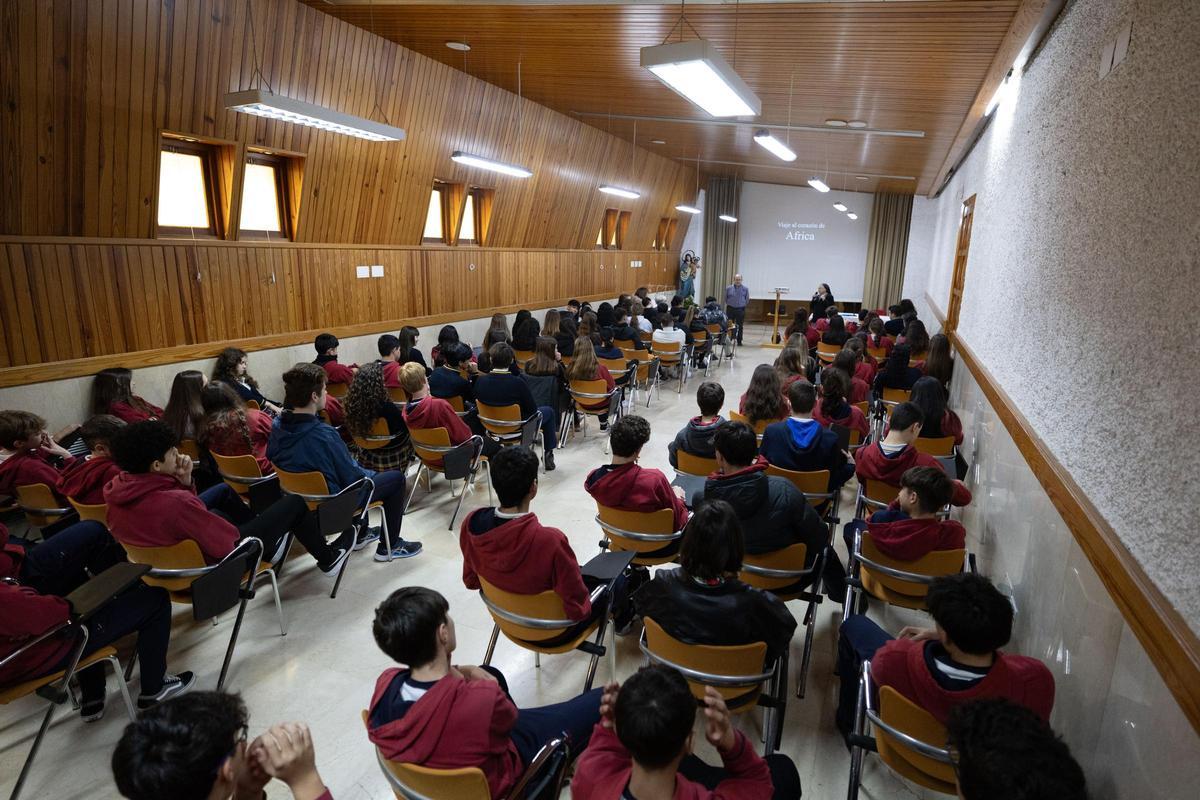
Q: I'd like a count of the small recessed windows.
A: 8